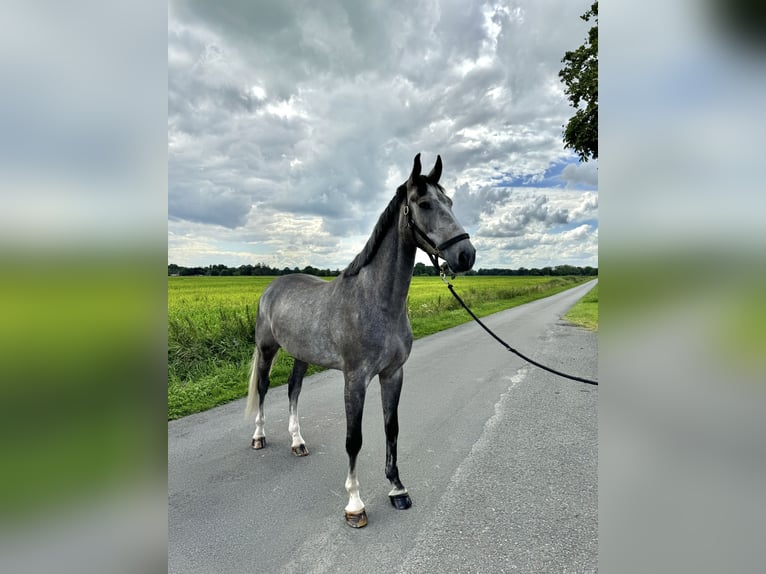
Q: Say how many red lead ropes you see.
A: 0